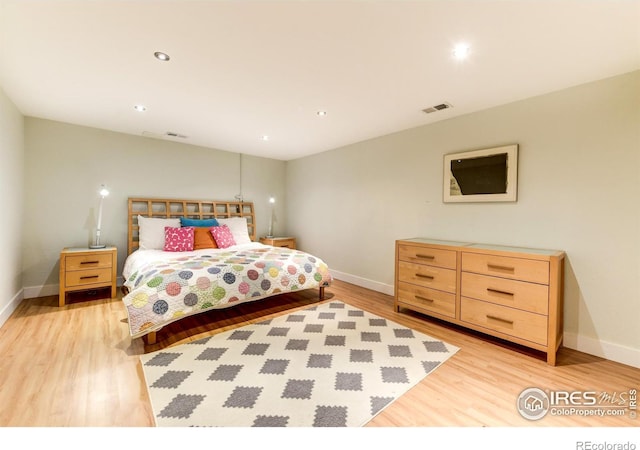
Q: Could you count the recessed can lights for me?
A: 5